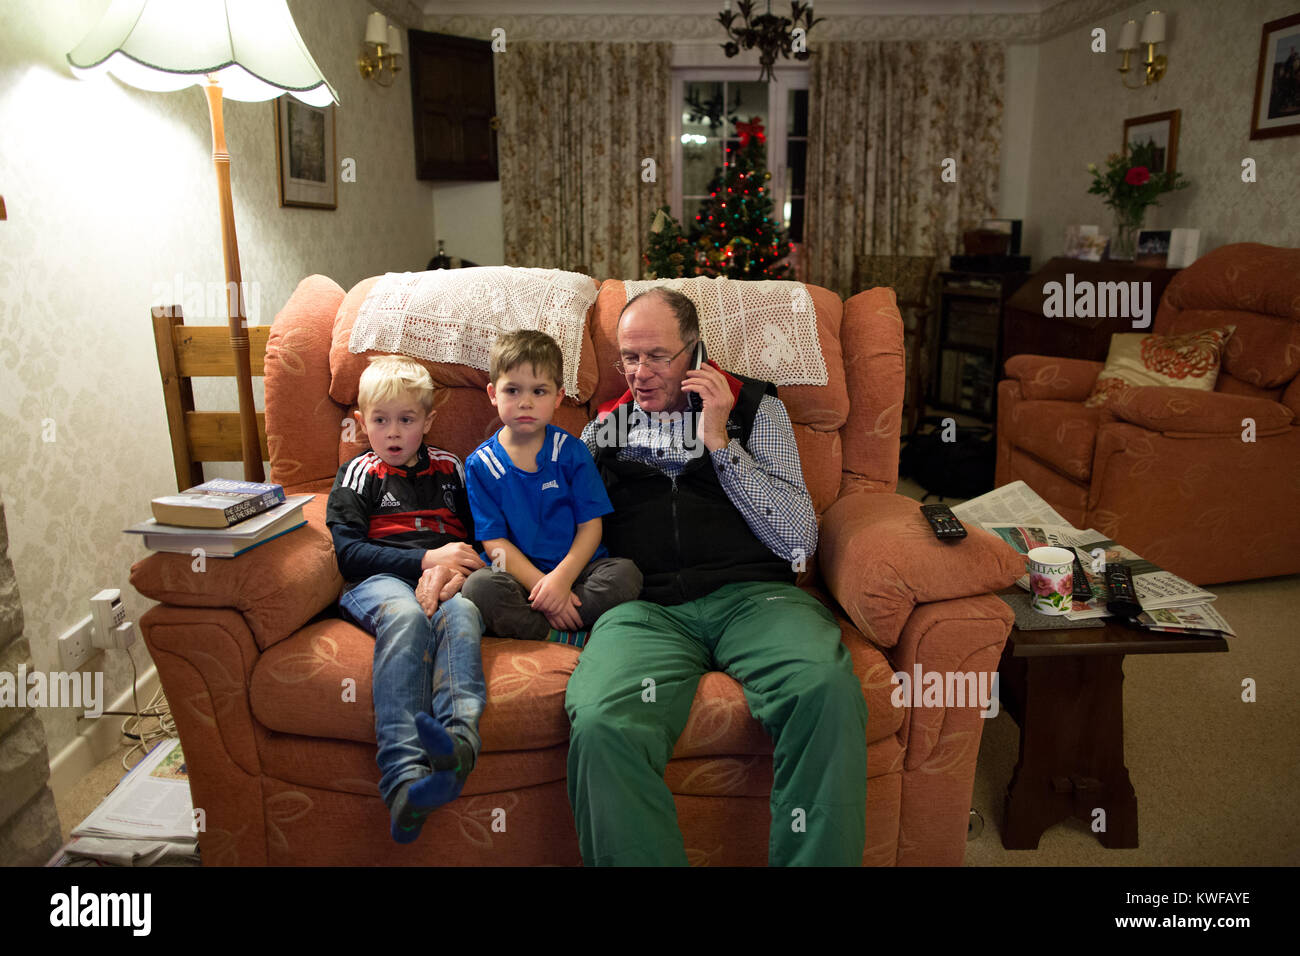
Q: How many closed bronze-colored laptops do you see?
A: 0